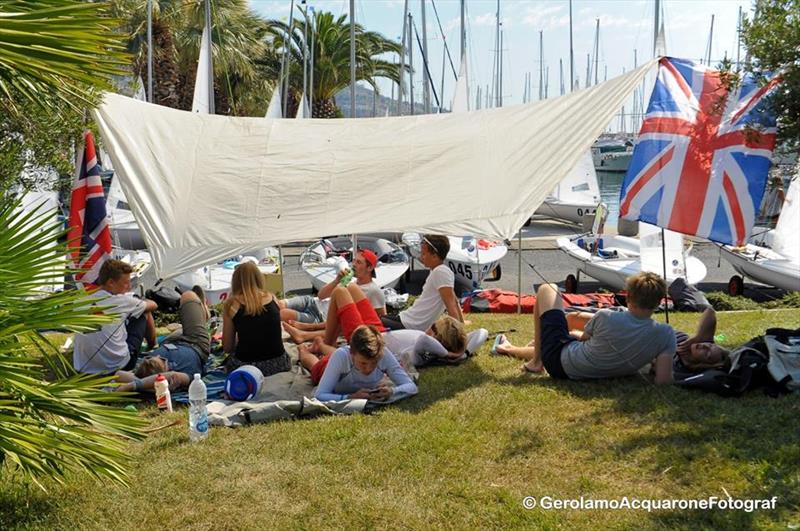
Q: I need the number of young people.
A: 9